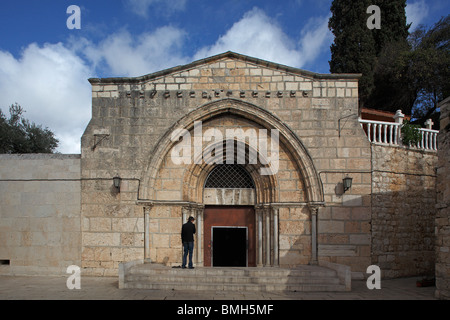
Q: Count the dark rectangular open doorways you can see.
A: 1